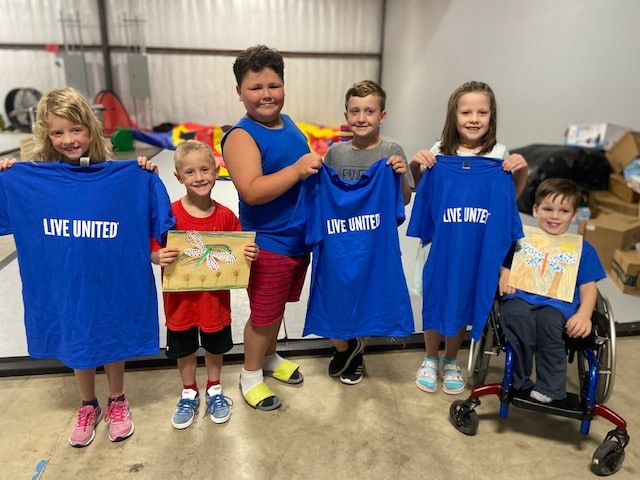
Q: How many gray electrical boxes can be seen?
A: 2